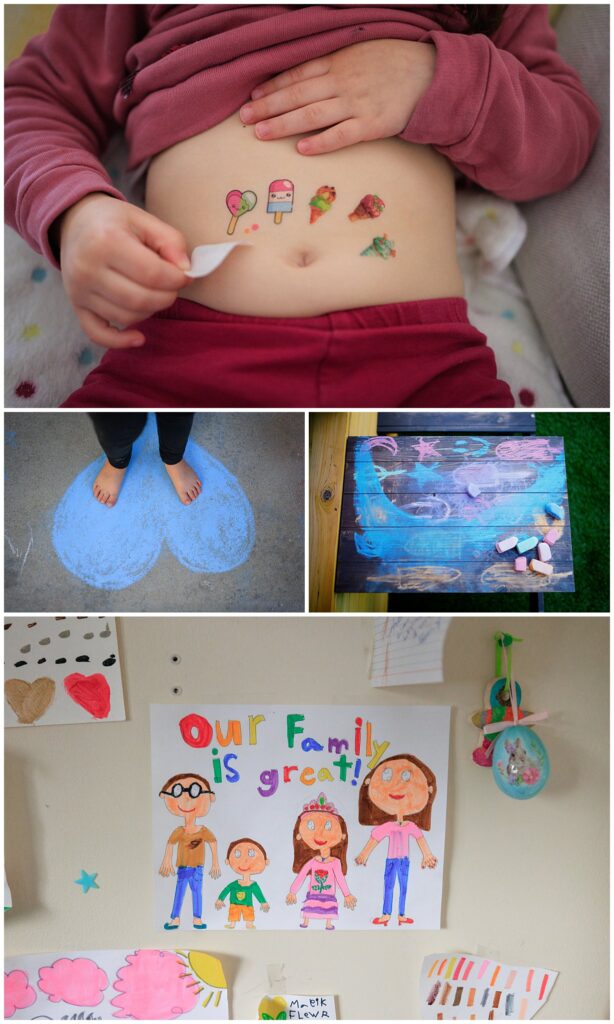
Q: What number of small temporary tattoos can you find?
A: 5